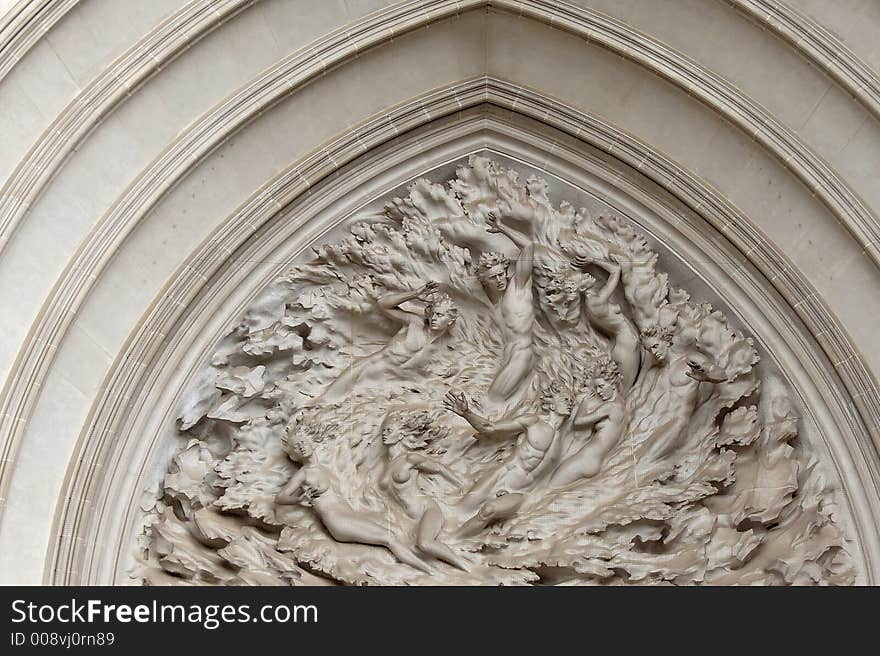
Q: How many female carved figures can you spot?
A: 4